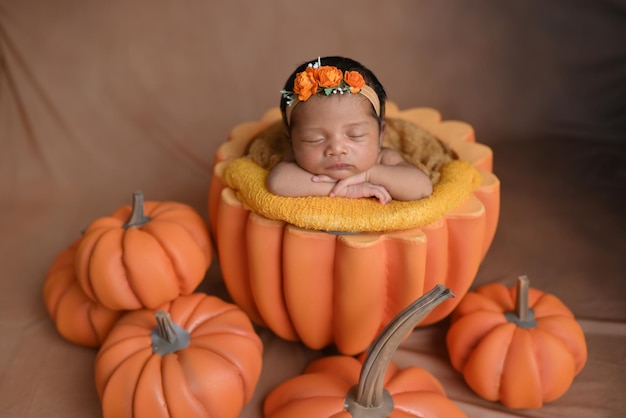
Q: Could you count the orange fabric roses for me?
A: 3